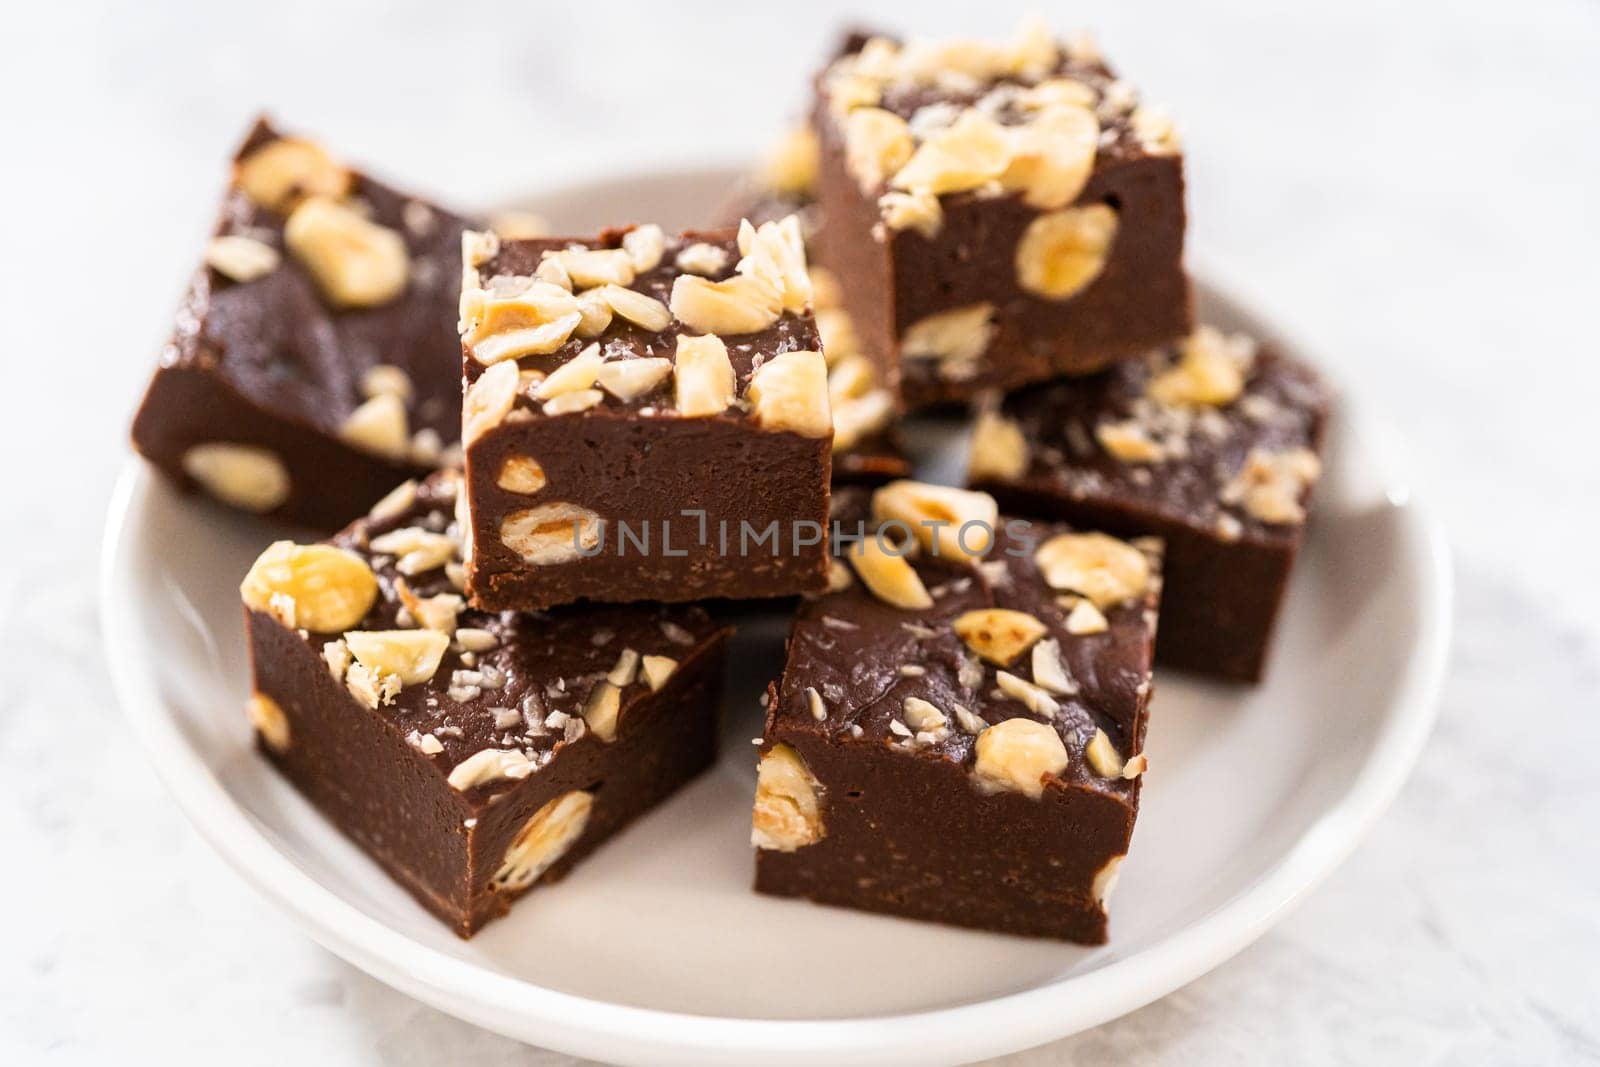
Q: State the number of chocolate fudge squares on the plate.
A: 7